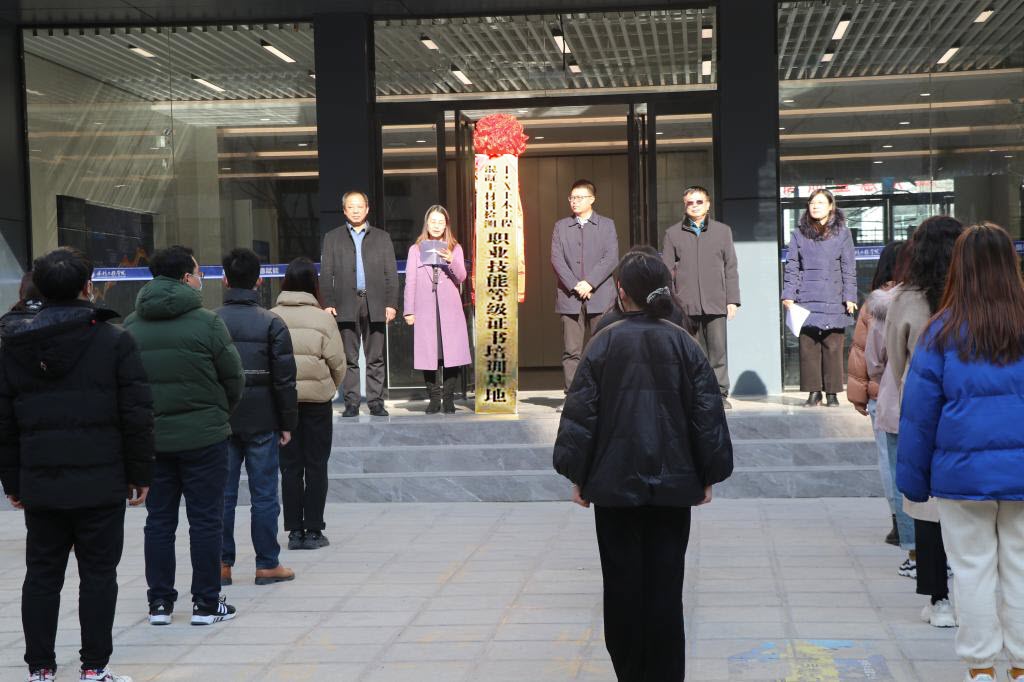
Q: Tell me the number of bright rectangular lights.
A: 13